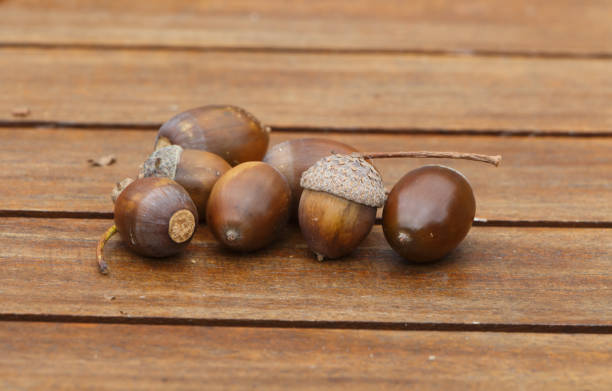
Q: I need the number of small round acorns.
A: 7